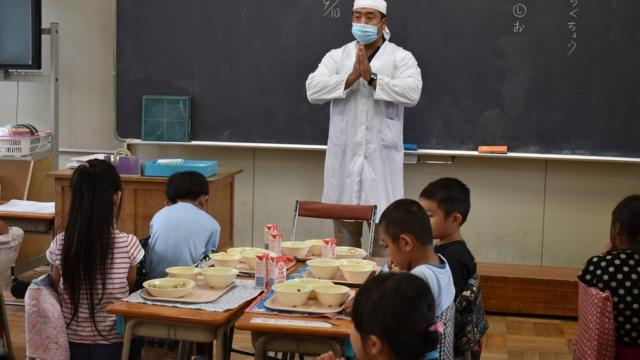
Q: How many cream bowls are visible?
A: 15